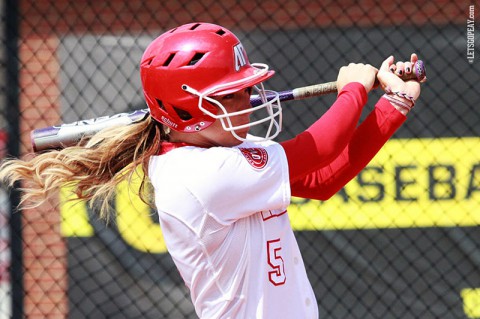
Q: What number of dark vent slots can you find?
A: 8